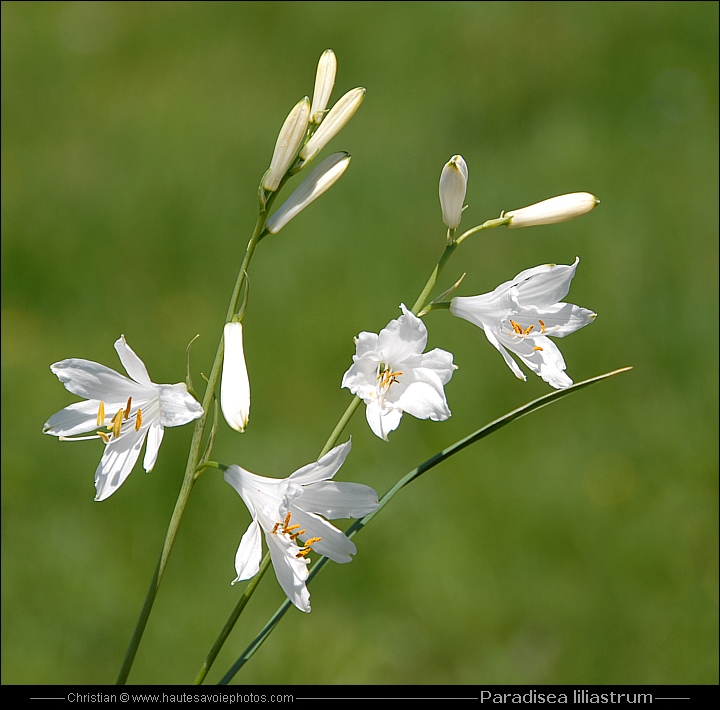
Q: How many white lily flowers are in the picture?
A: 4